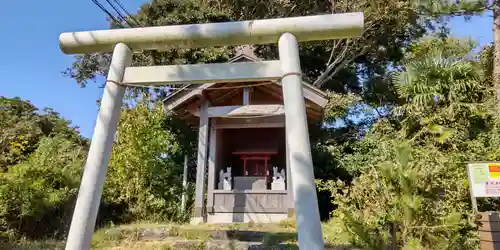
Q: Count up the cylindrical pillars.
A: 2